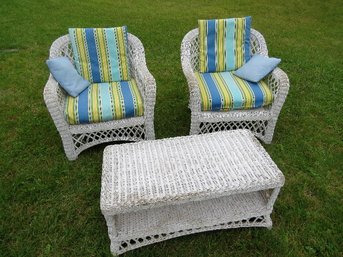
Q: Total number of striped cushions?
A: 4